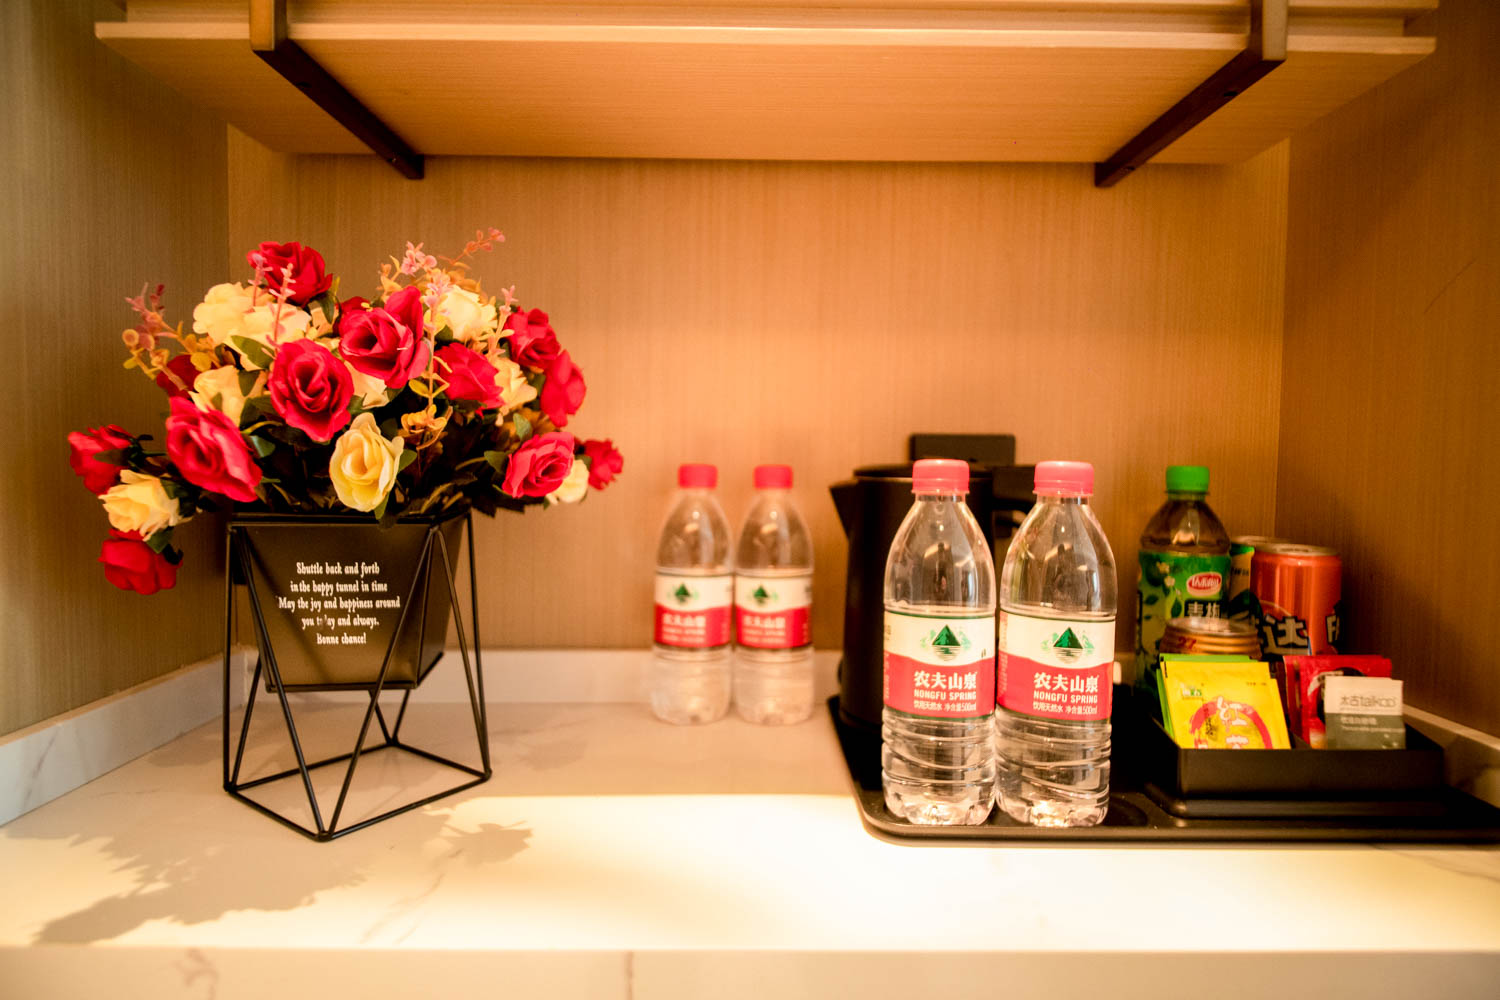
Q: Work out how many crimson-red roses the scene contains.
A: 13